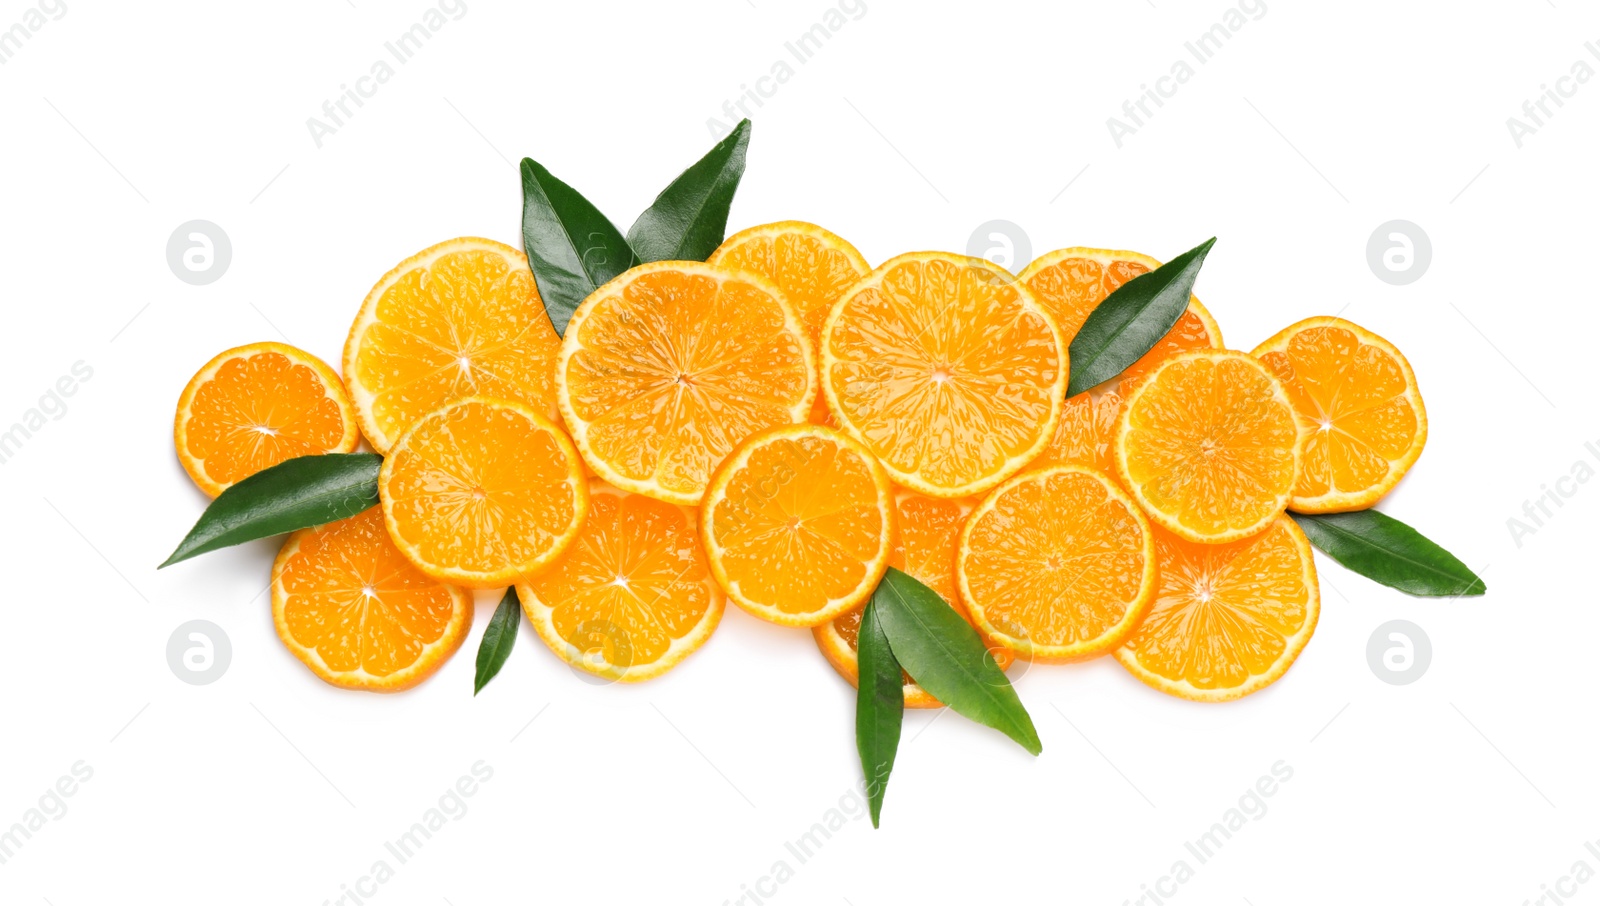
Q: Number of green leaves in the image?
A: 8